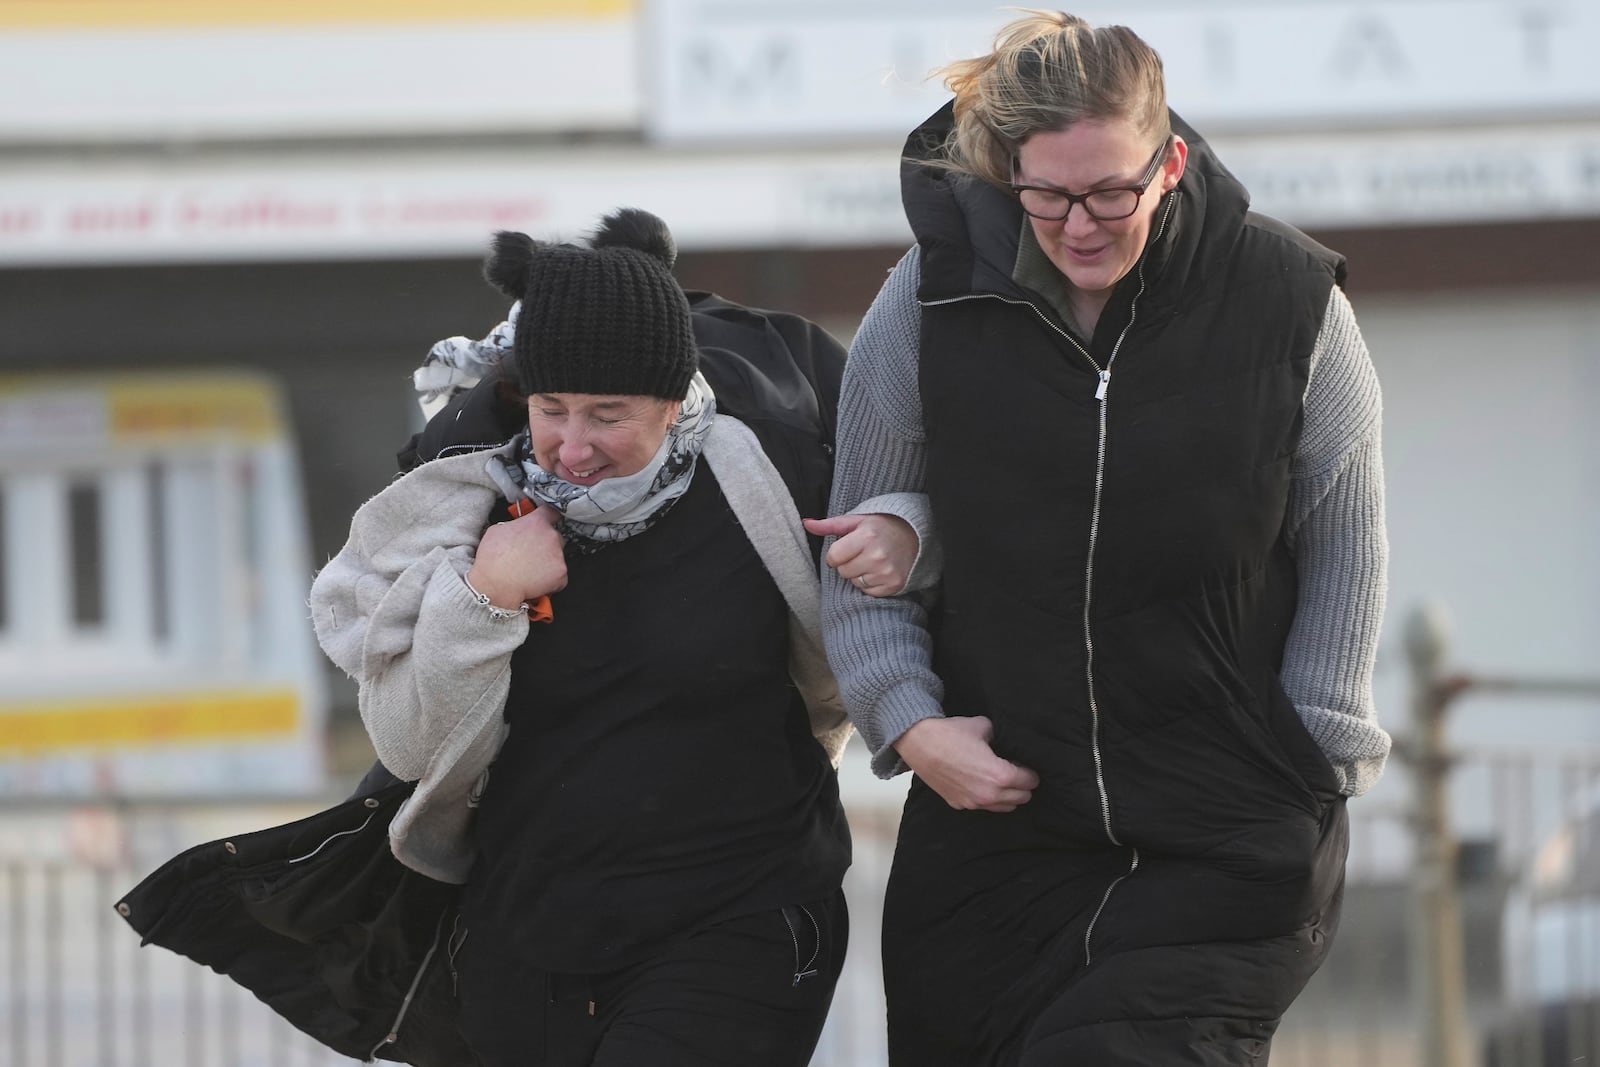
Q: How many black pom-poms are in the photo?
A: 2